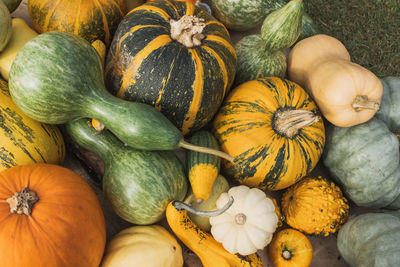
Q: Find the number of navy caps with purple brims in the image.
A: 0